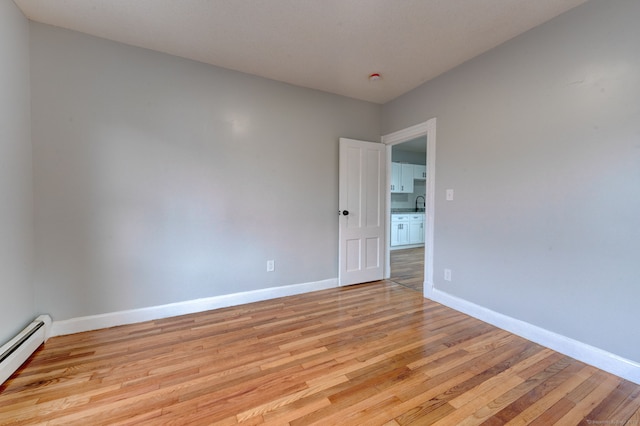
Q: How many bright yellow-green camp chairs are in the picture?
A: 0